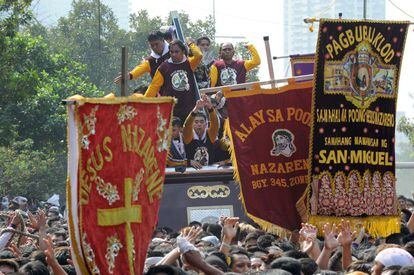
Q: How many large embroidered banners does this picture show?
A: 3